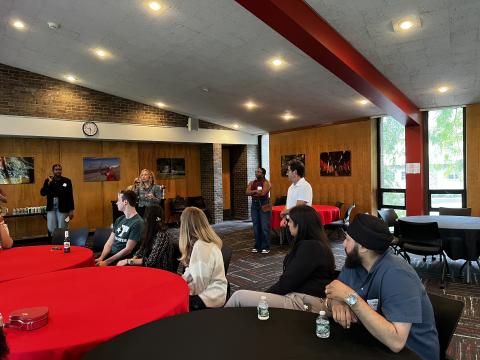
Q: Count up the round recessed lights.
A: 12